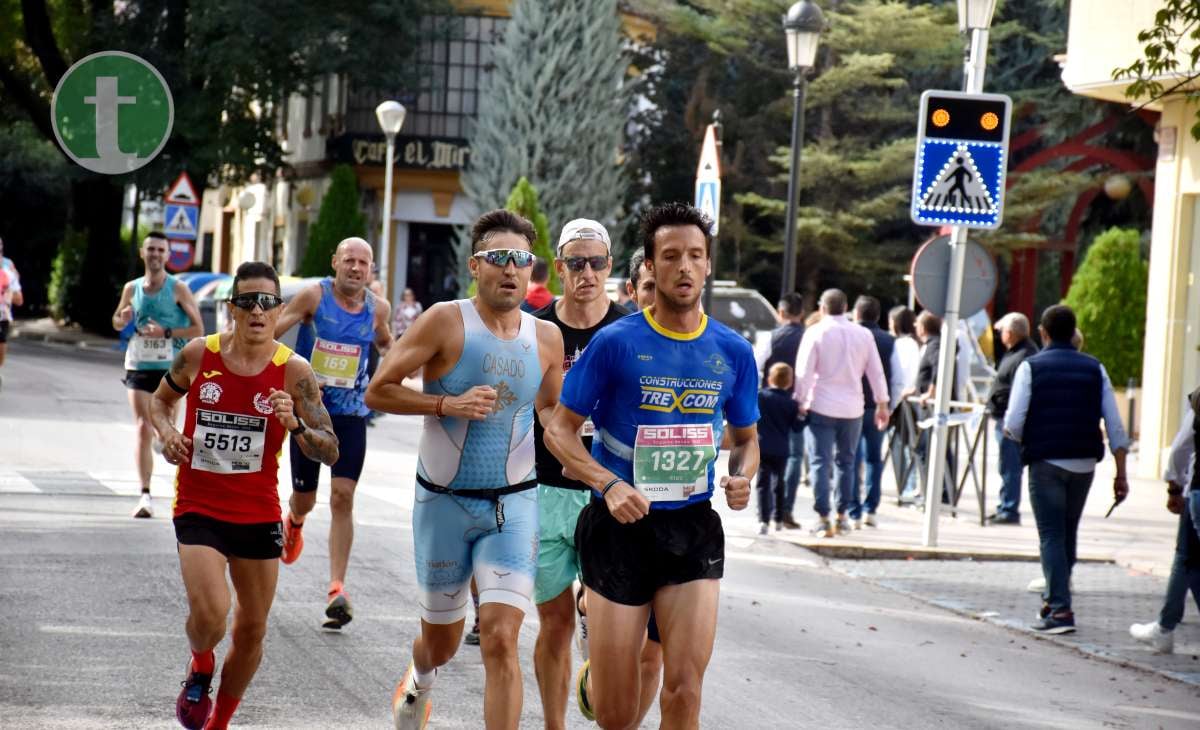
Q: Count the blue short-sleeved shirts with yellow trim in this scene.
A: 1